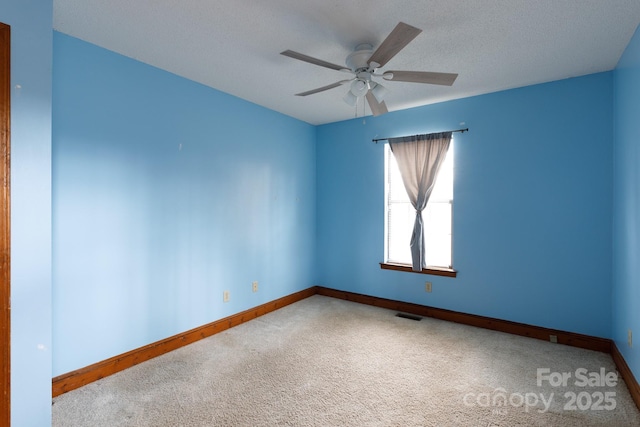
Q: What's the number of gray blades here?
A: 5